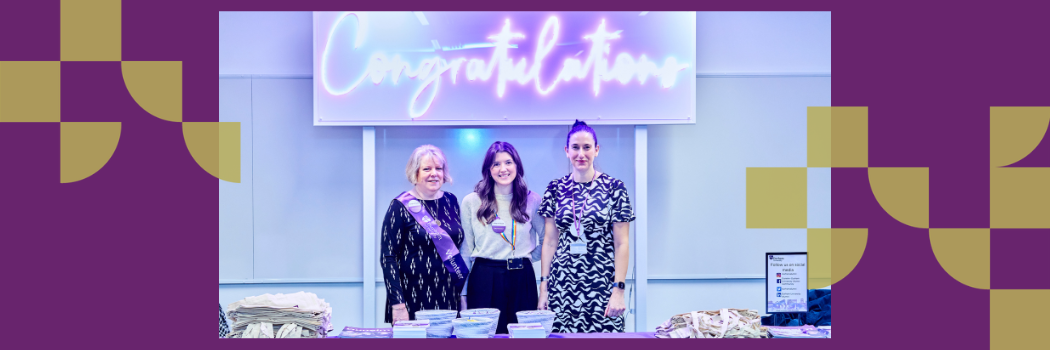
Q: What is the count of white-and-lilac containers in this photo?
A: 4